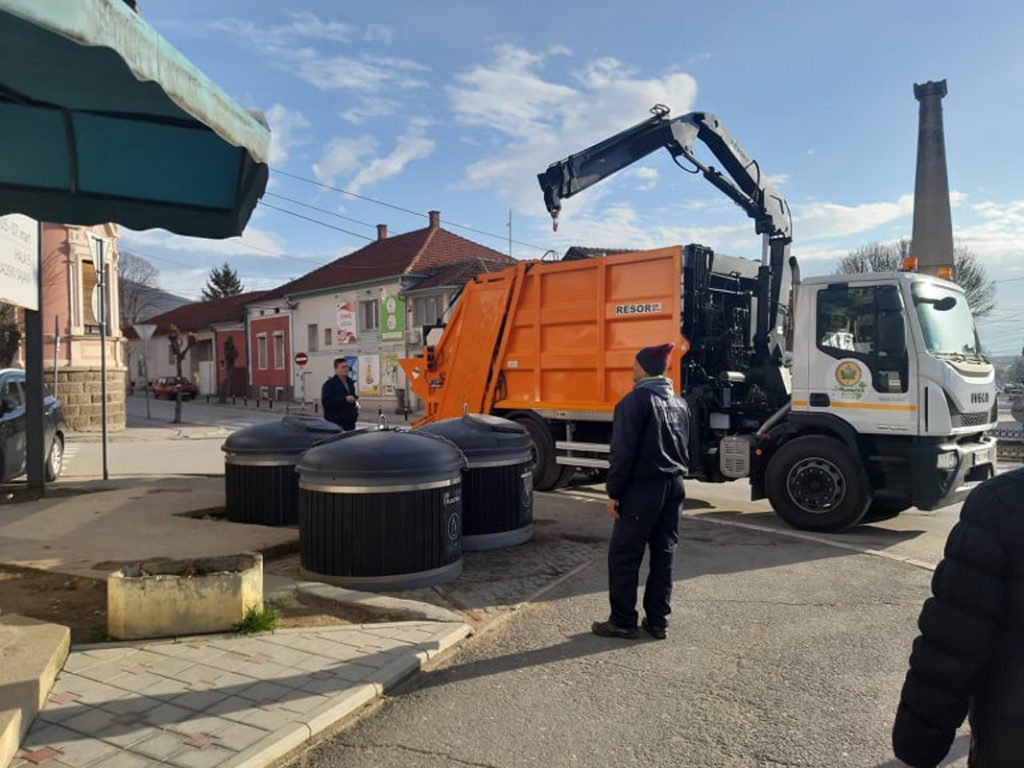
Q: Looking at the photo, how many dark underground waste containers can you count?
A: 3